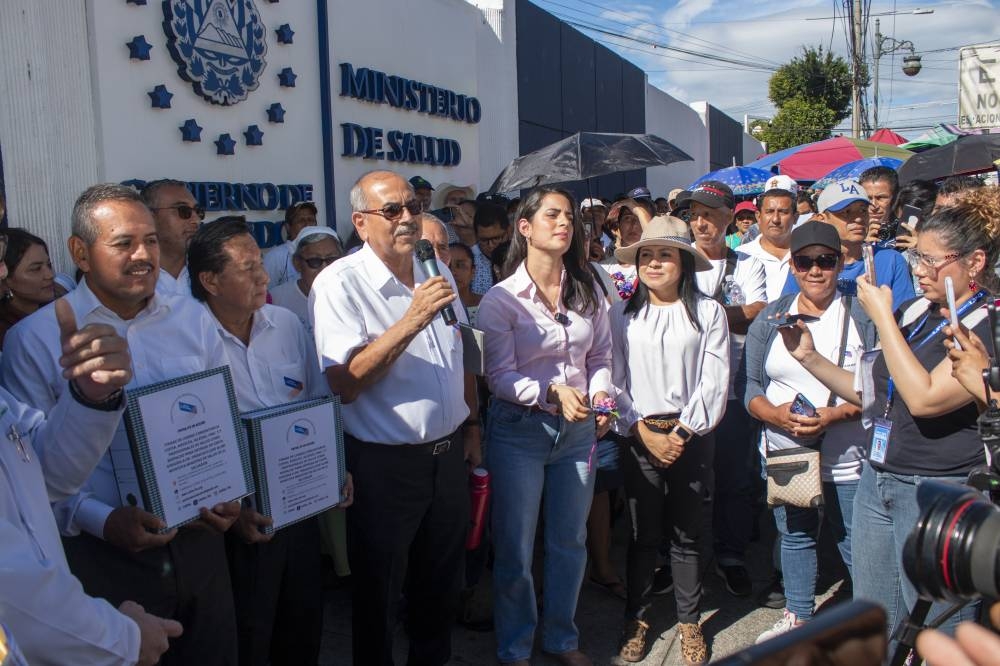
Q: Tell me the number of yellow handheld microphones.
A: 0